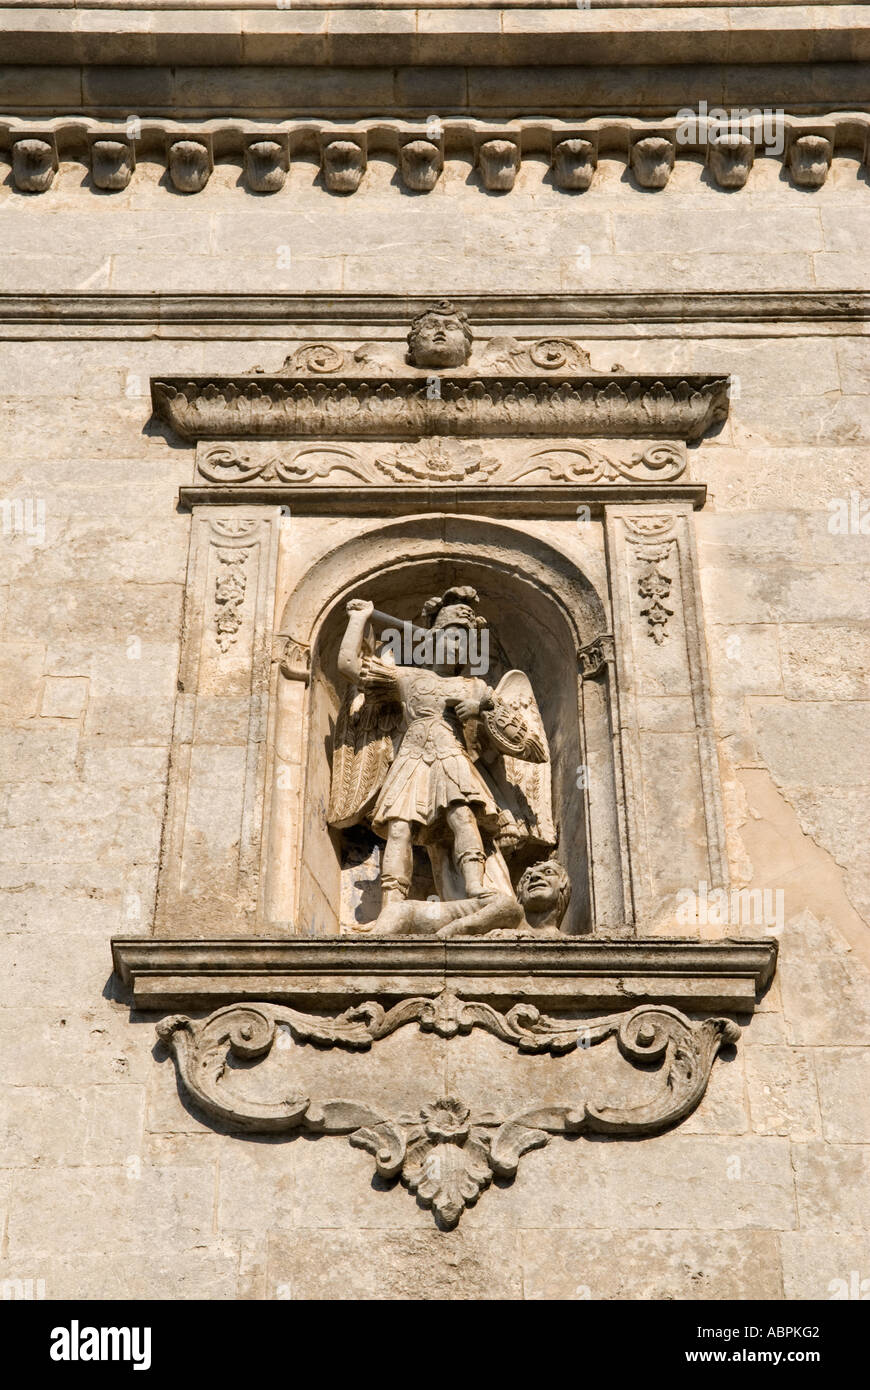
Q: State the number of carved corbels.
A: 11